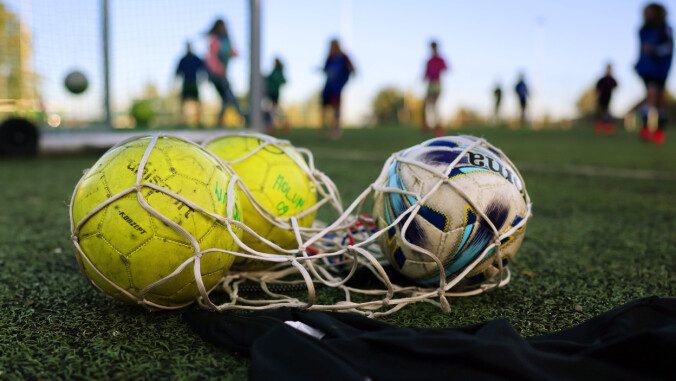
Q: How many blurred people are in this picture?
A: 9